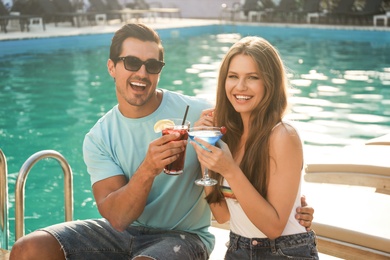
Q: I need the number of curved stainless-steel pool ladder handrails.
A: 2